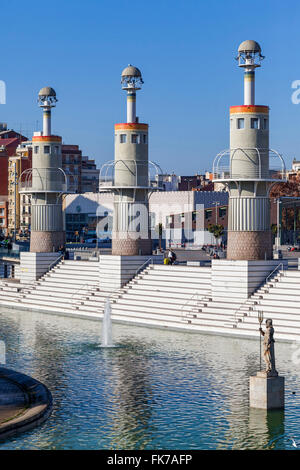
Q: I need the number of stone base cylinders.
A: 3